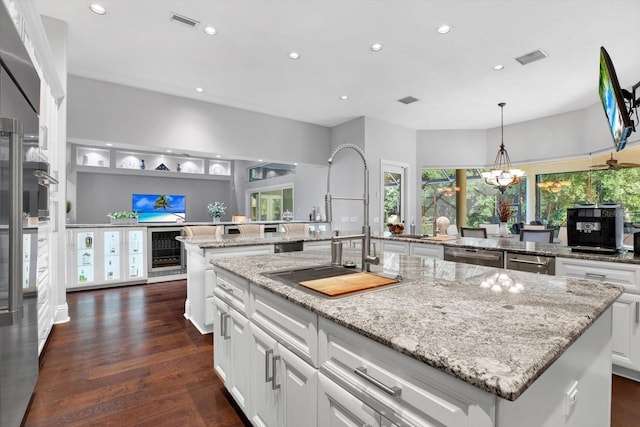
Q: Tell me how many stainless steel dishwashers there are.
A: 2